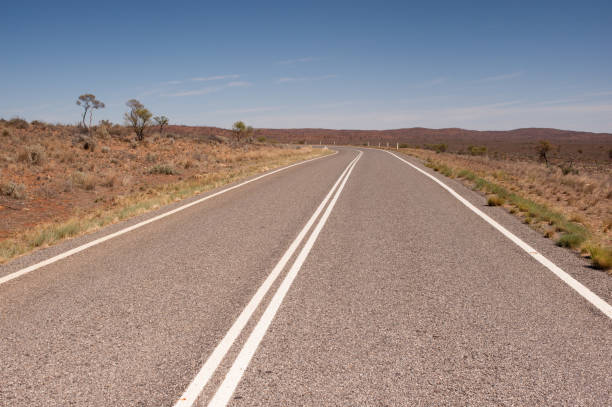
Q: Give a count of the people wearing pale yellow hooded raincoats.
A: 0